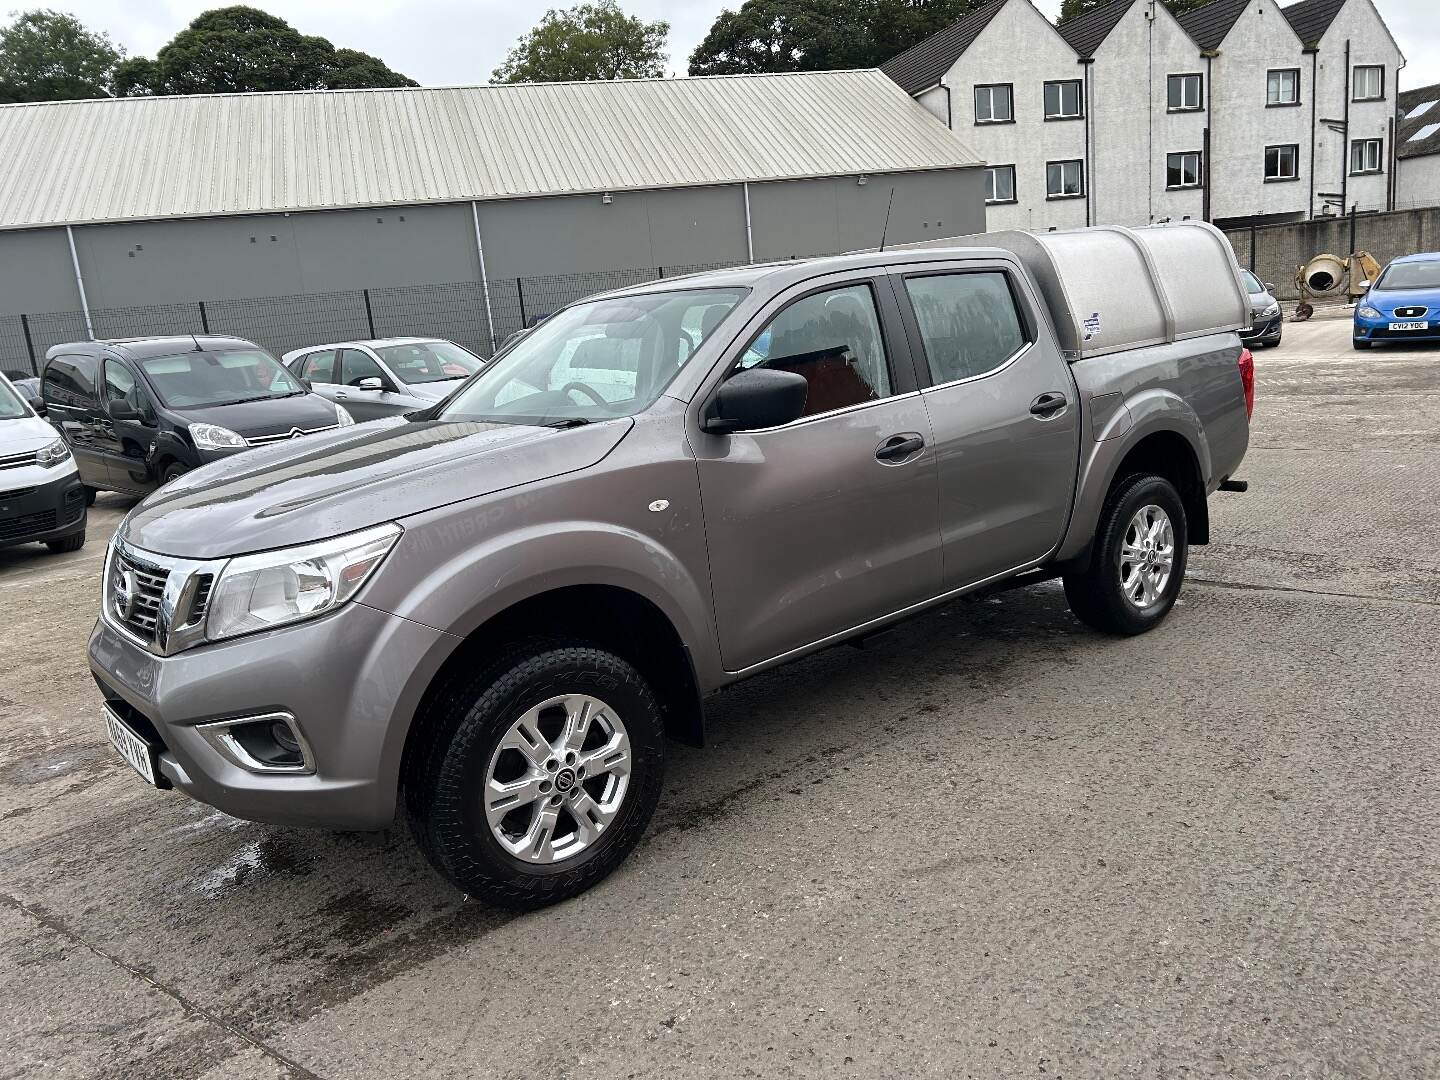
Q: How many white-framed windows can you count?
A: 10